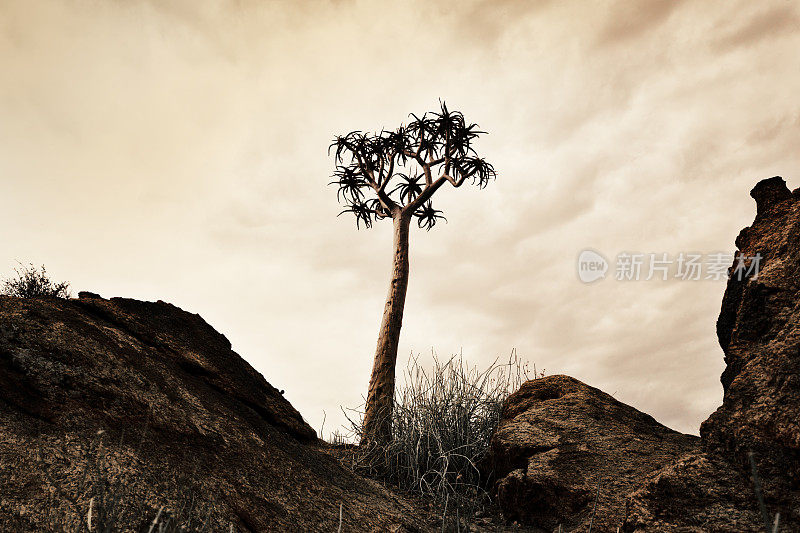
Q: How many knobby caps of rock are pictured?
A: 1